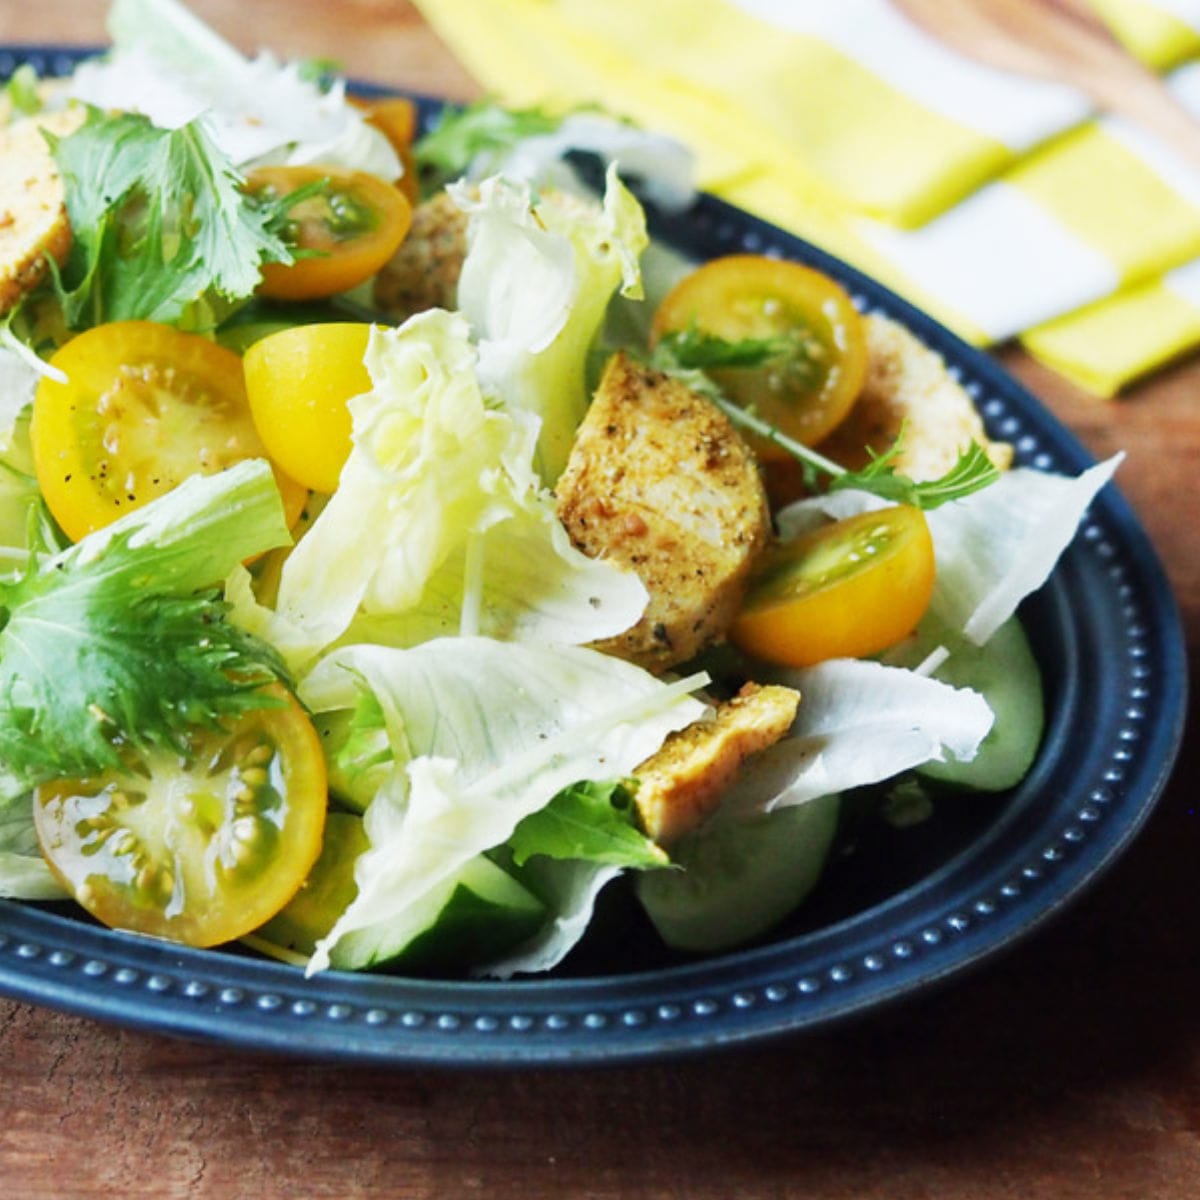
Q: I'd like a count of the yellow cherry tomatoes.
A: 6